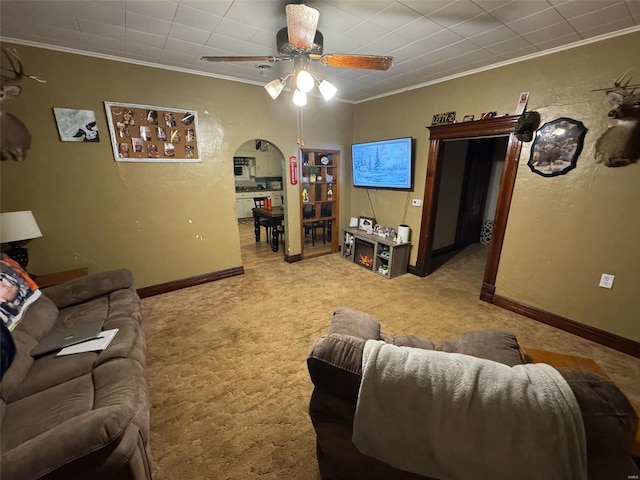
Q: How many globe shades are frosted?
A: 4